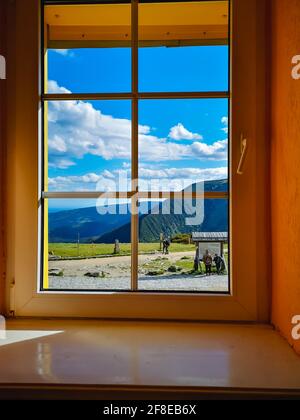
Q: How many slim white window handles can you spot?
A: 1